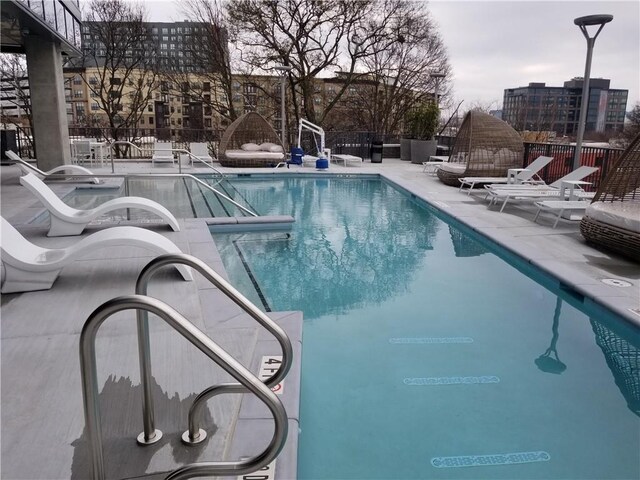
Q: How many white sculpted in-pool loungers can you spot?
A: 3